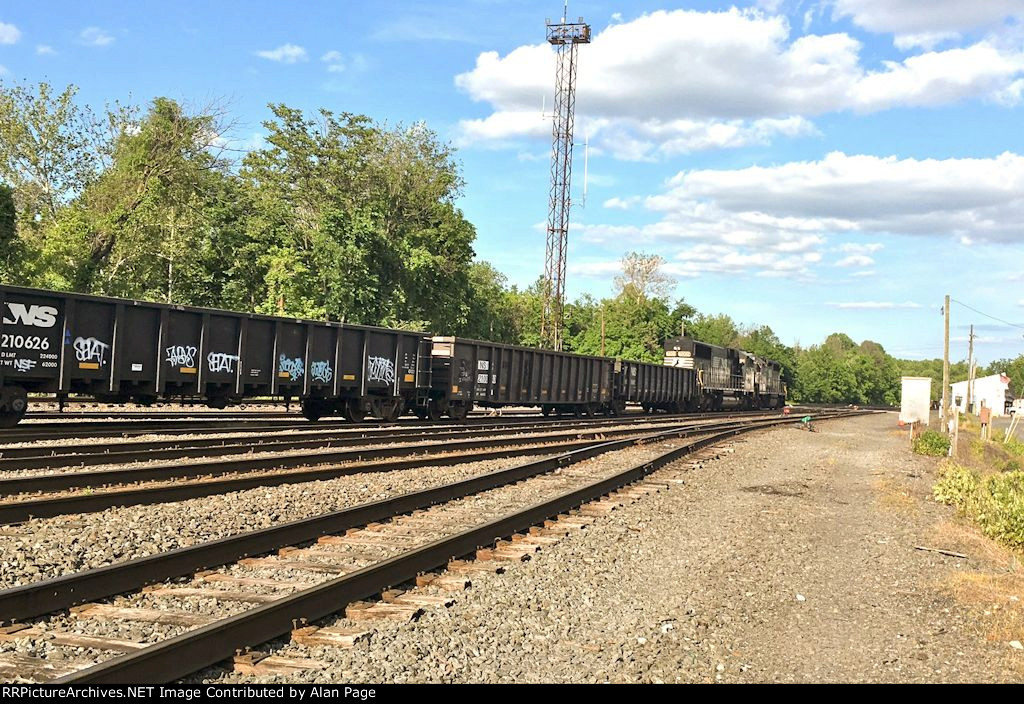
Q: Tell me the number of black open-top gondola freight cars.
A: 3